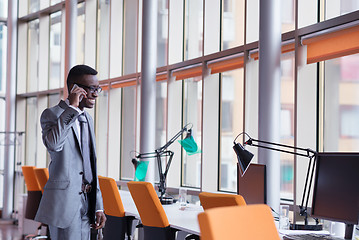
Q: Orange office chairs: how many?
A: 6